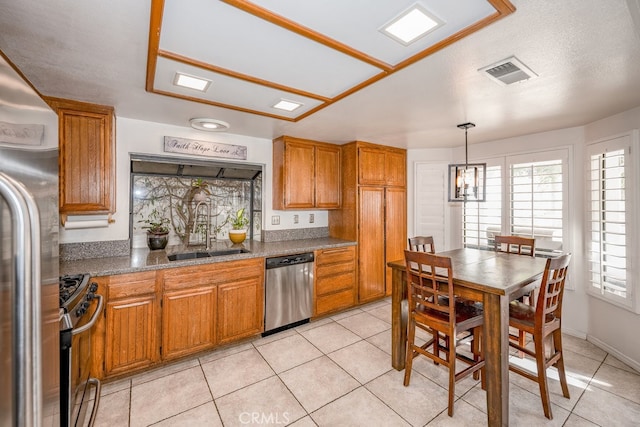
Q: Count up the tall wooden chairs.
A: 4